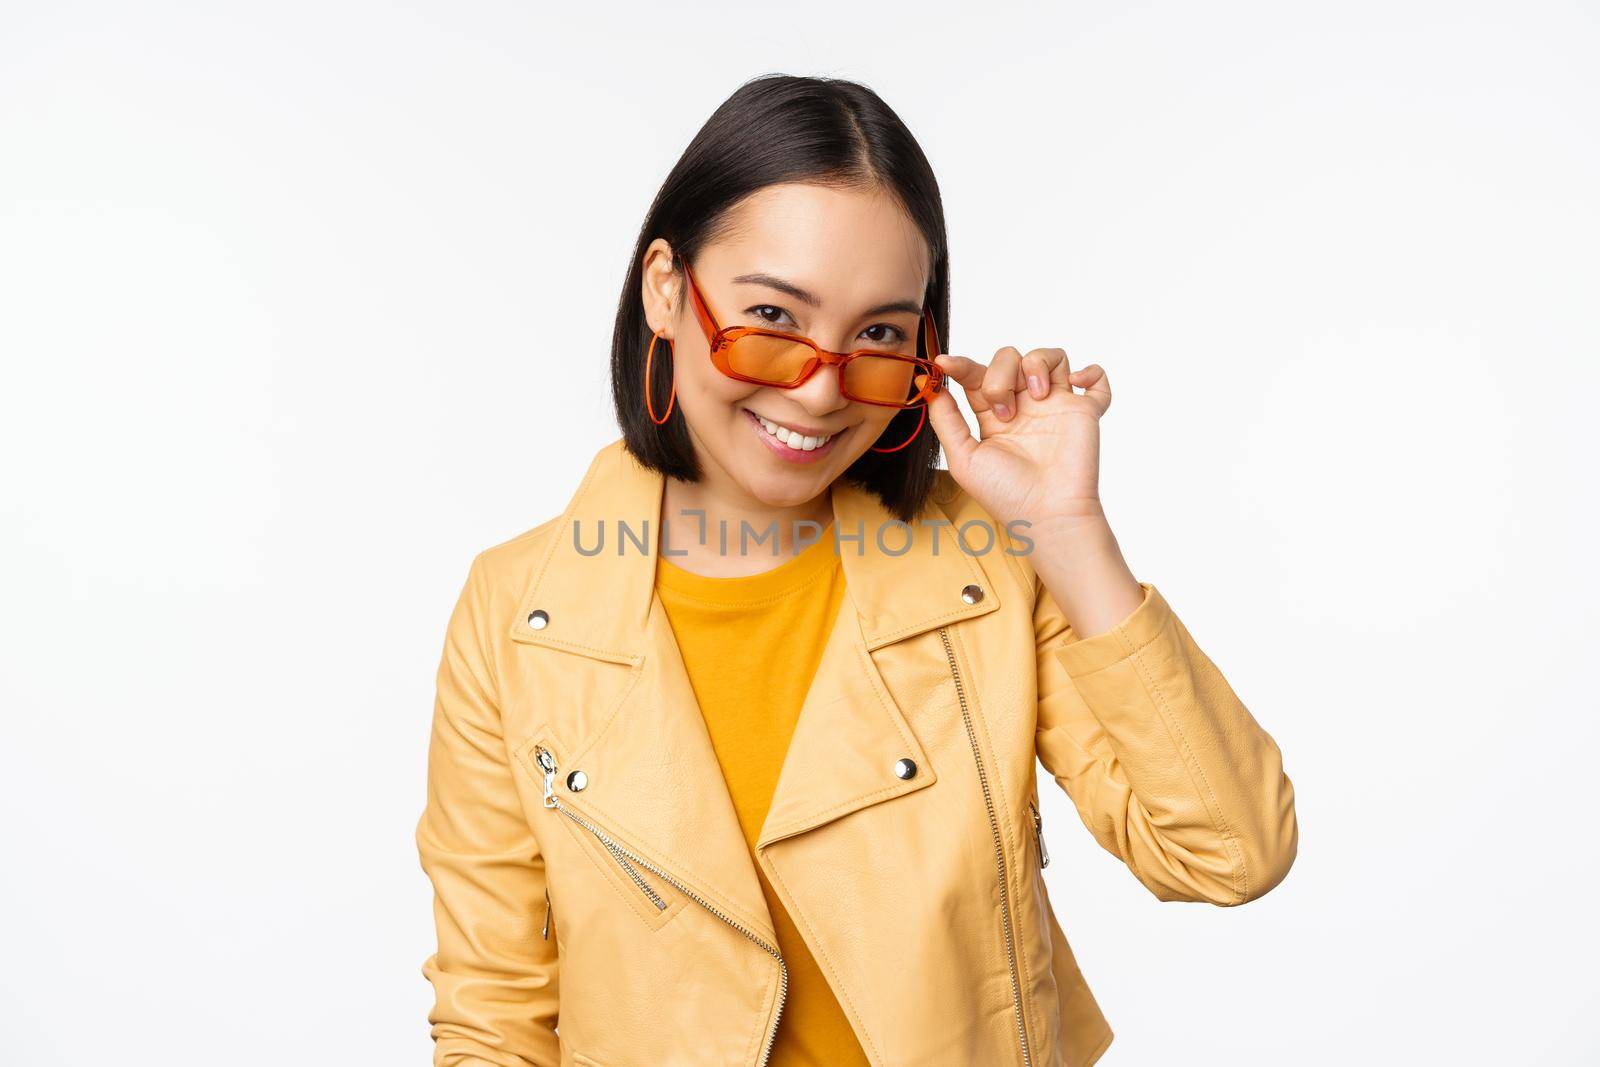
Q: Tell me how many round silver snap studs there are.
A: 4